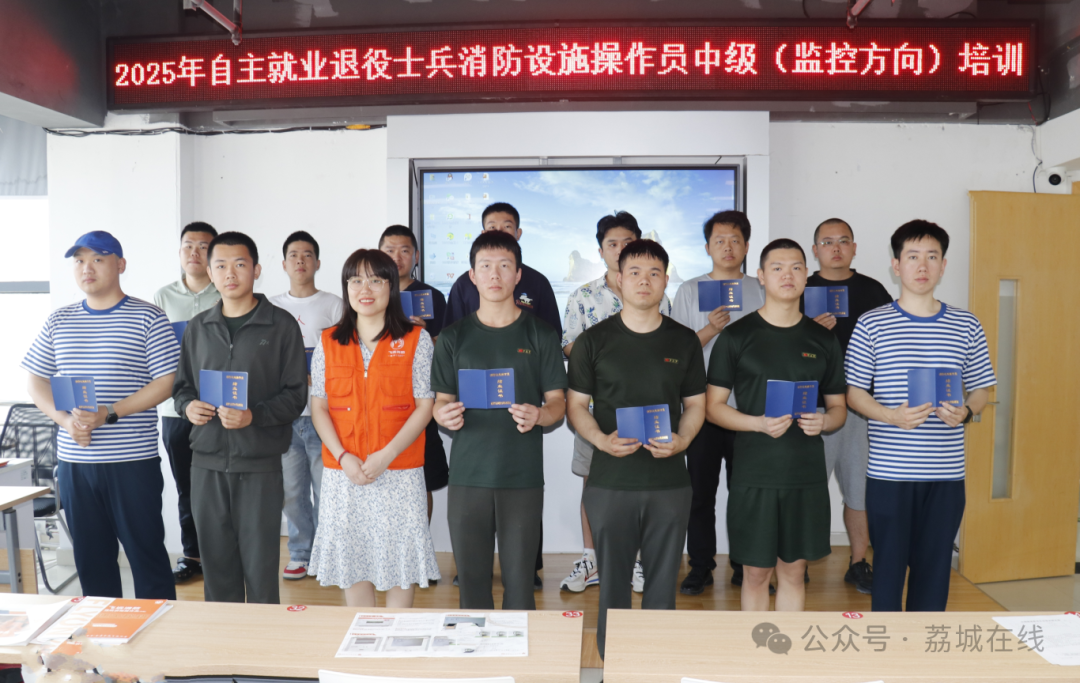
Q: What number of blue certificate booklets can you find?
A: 11